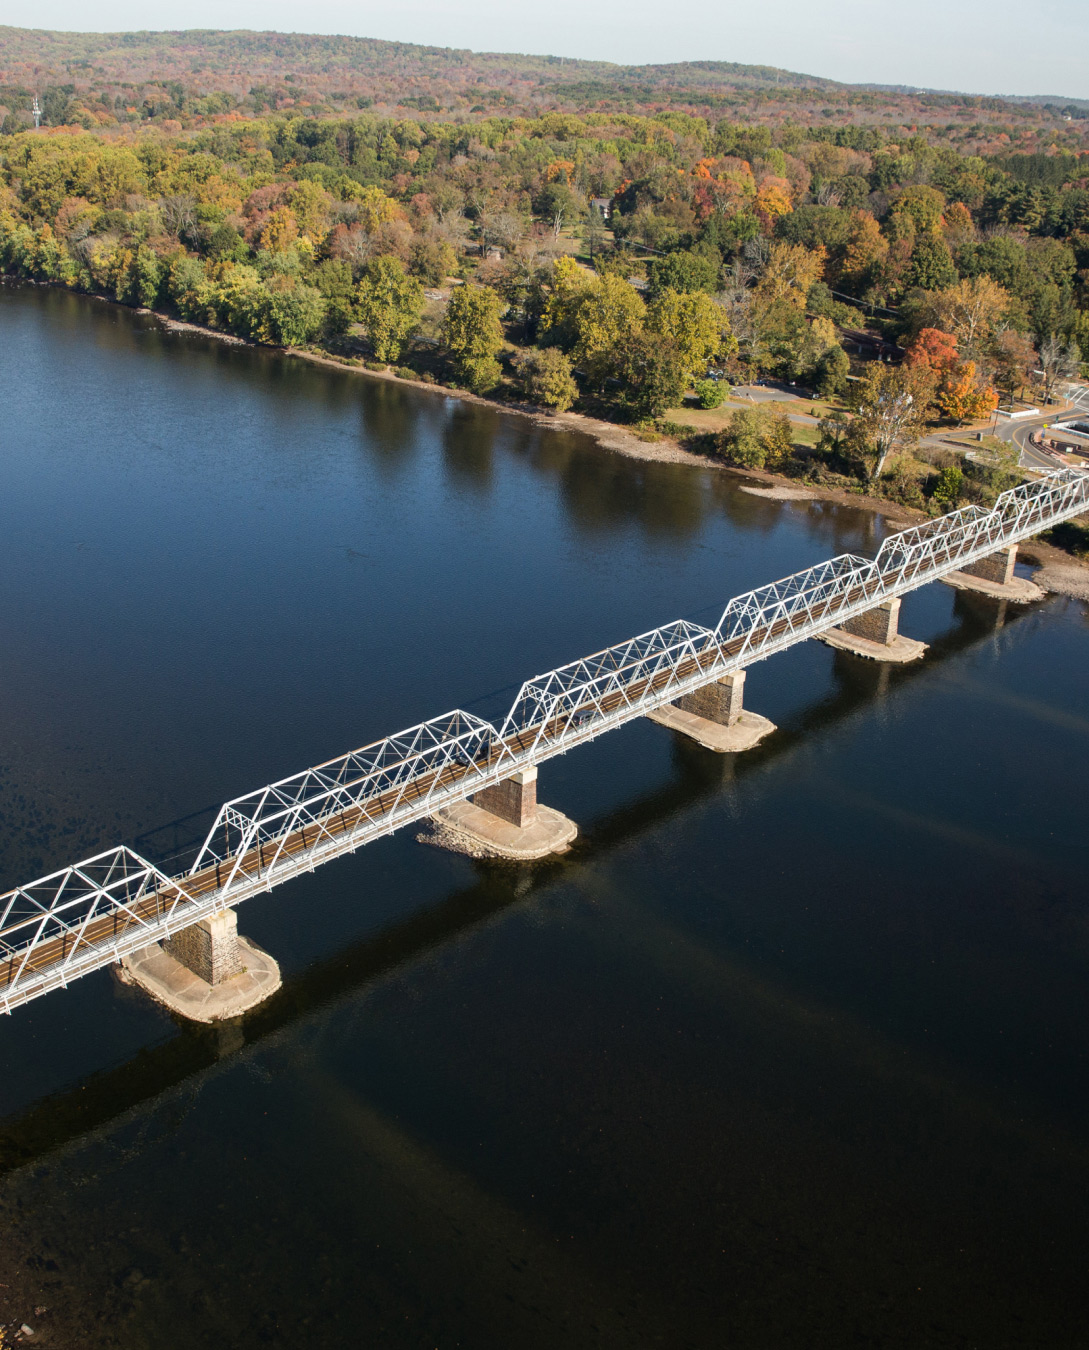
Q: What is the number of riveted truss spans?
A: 6